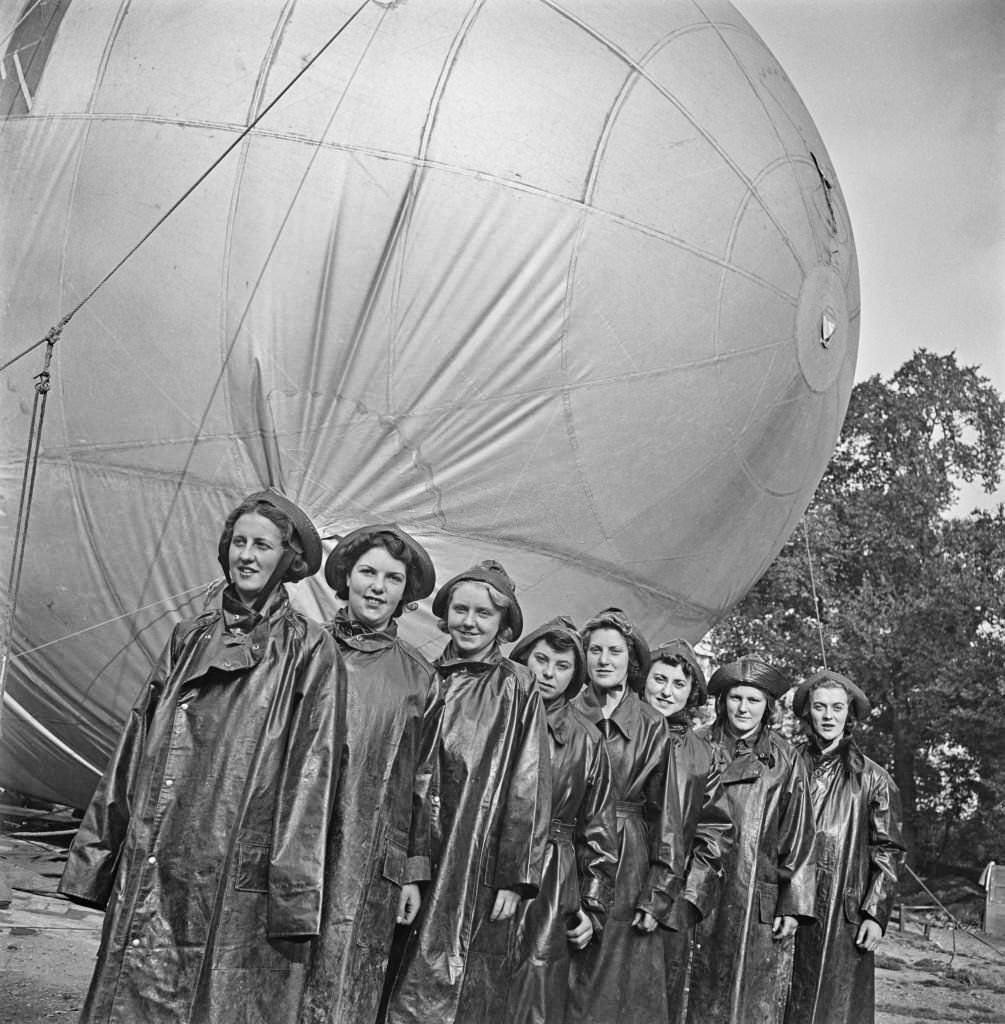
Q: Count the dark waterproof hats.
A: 8